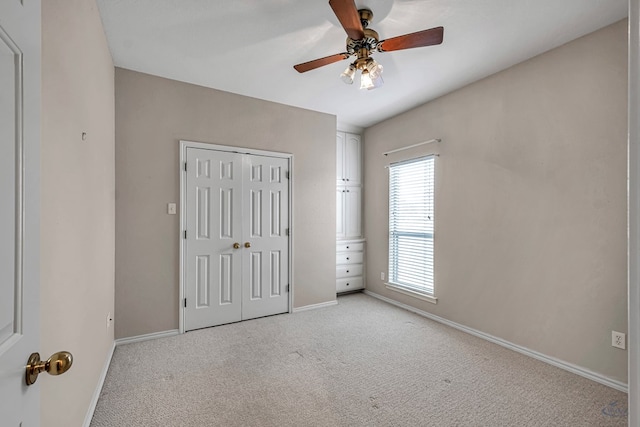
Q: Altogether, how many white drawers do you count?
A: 4